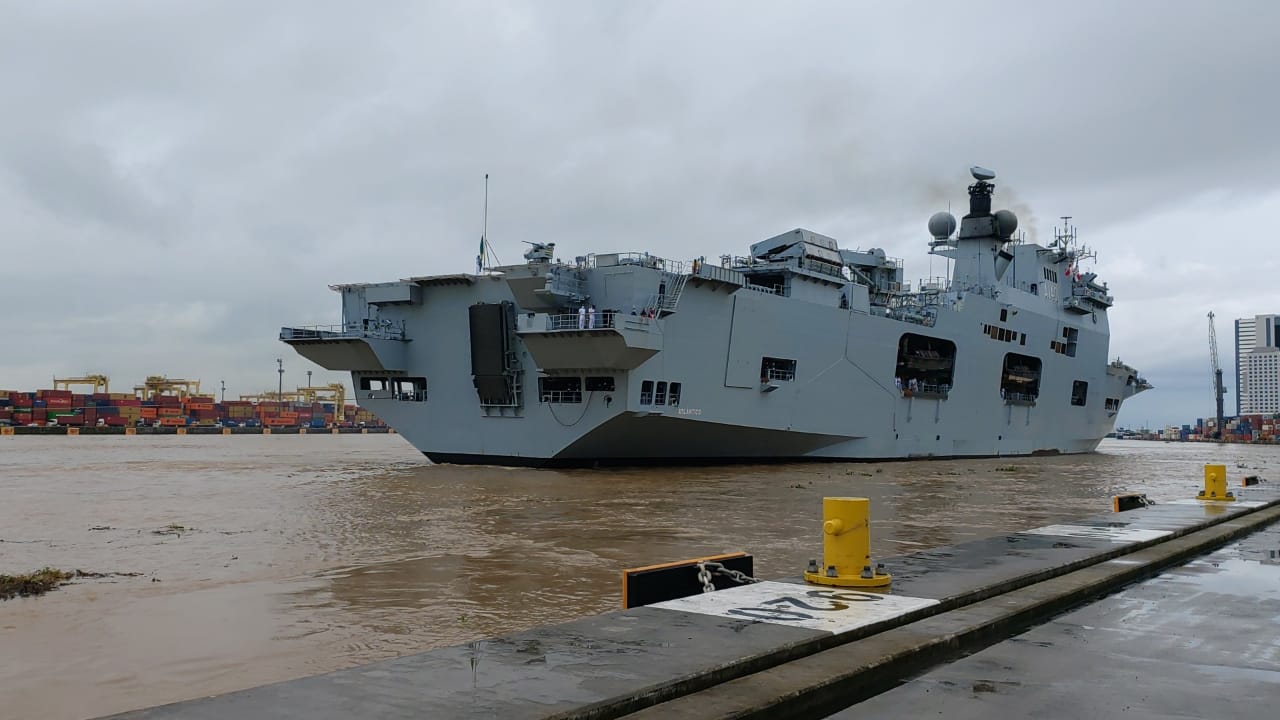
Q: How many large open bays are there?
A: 2